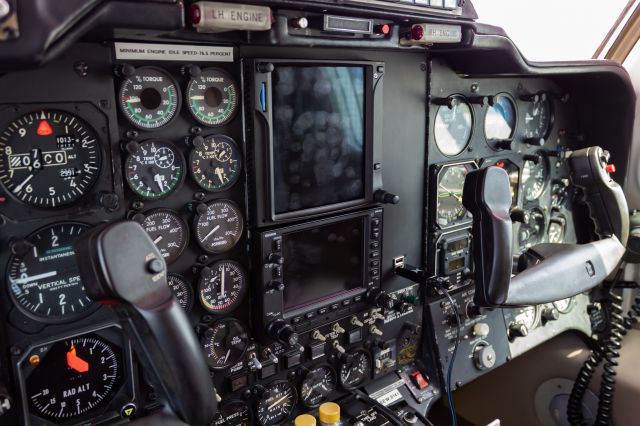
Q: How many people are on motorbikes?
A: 0